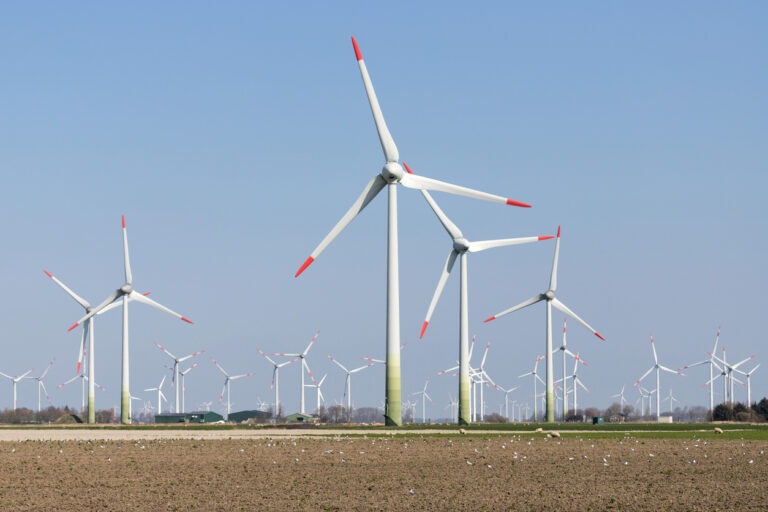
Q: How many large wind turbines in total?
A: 5